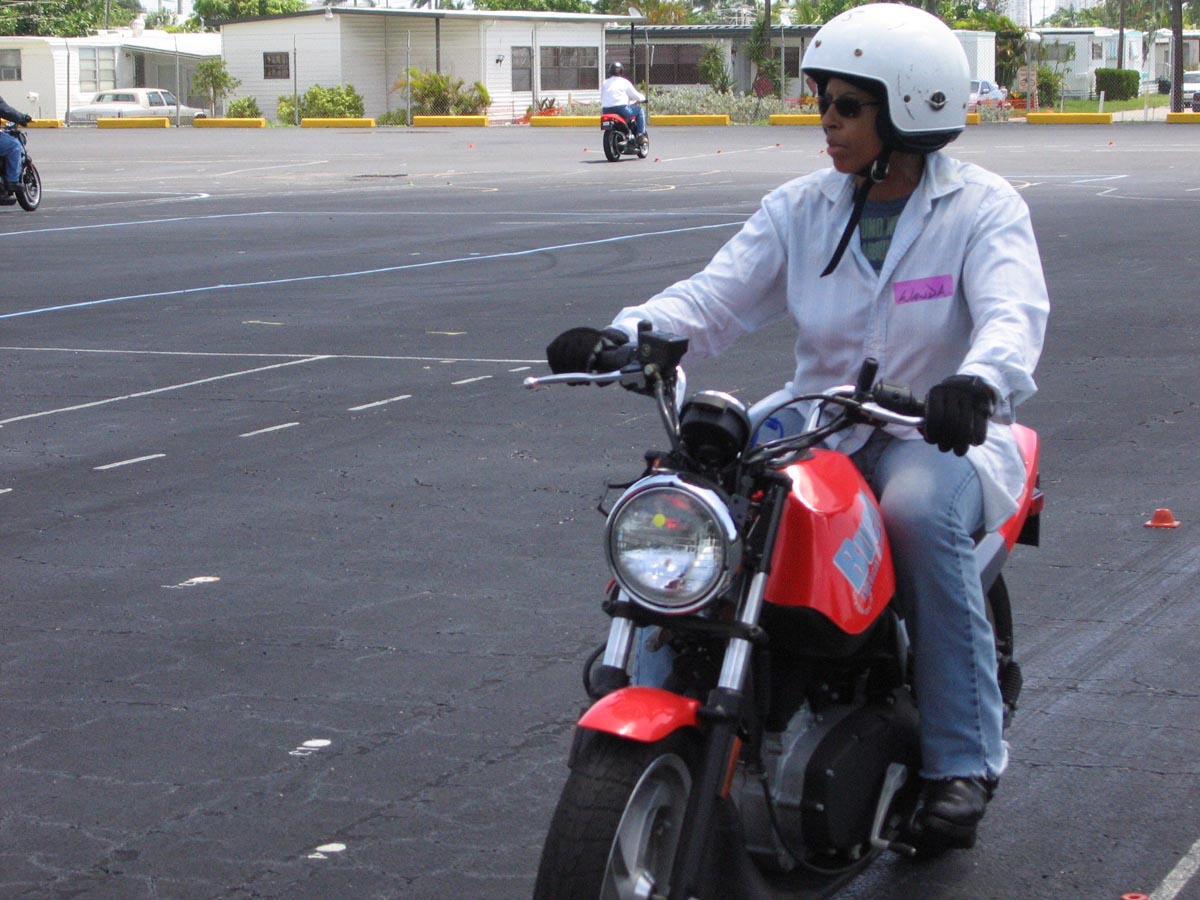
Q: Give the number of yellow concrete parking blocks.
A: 11